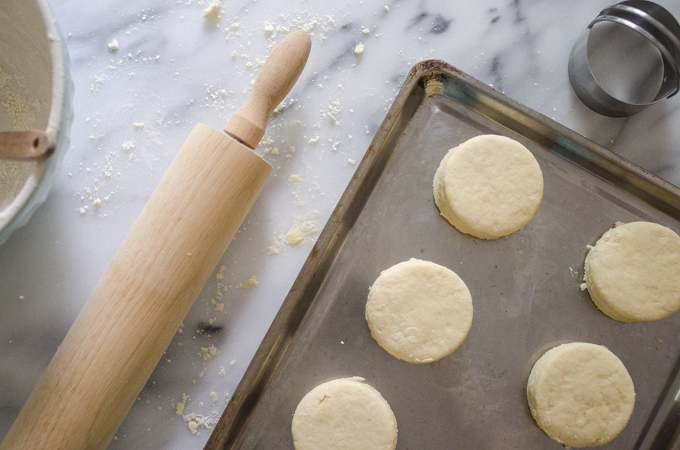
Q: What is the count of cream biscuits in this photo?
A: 5